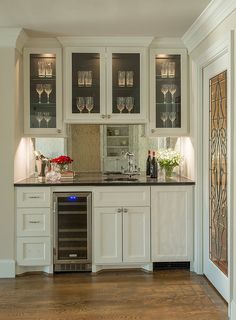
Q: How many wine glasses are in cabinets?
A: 12